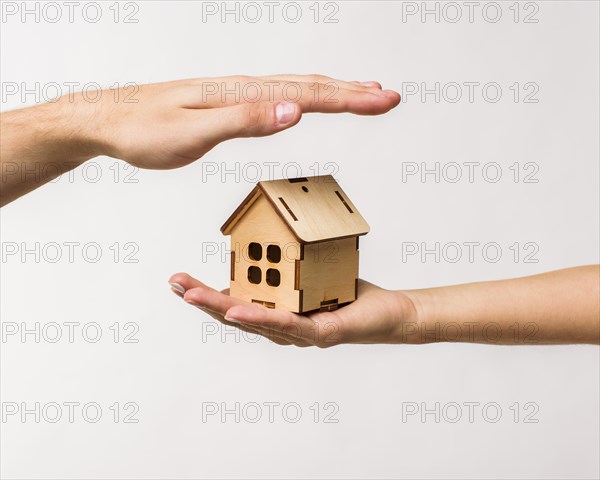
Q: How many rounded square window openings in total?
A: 4